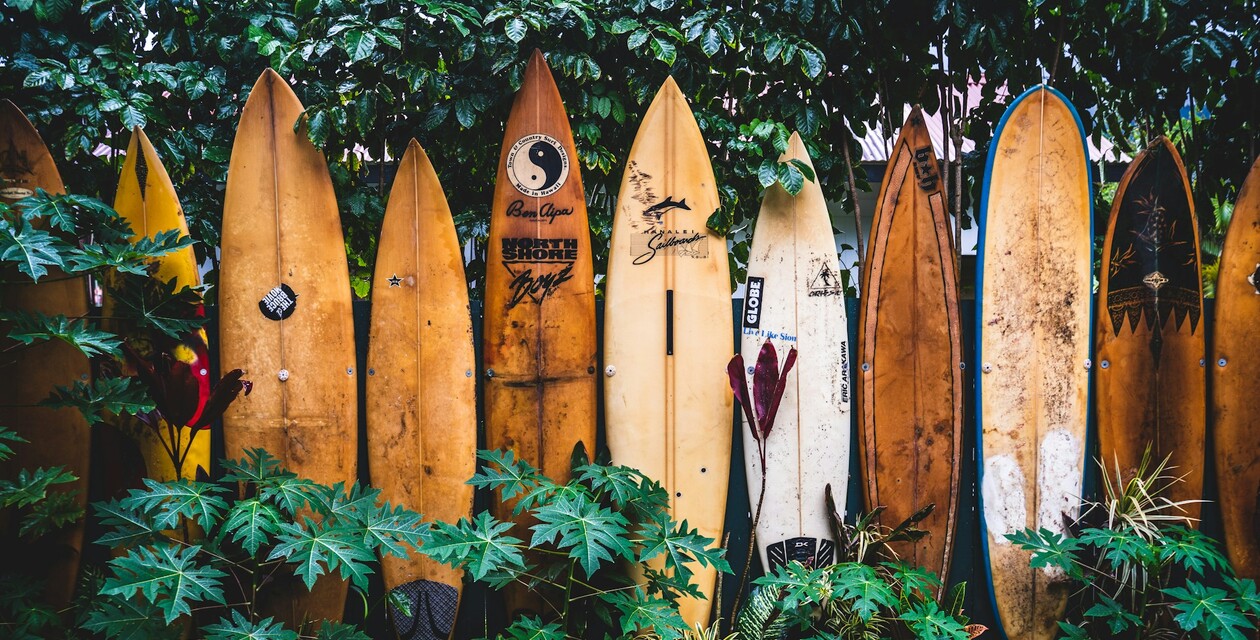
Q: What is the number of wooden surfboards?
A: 11